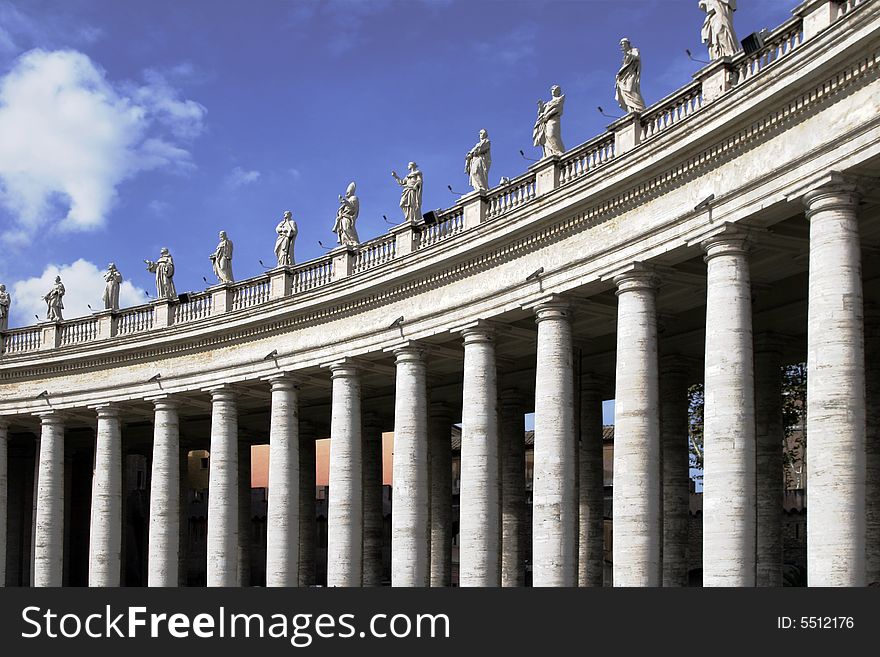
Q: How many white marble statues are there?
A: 12